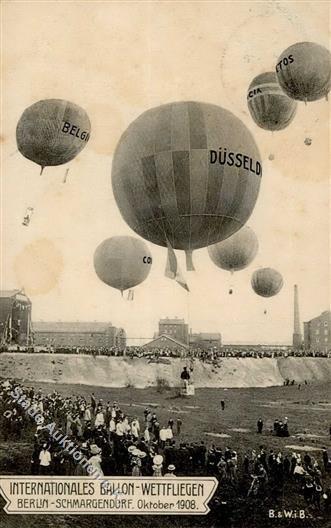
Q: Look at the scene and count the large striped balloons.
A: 1